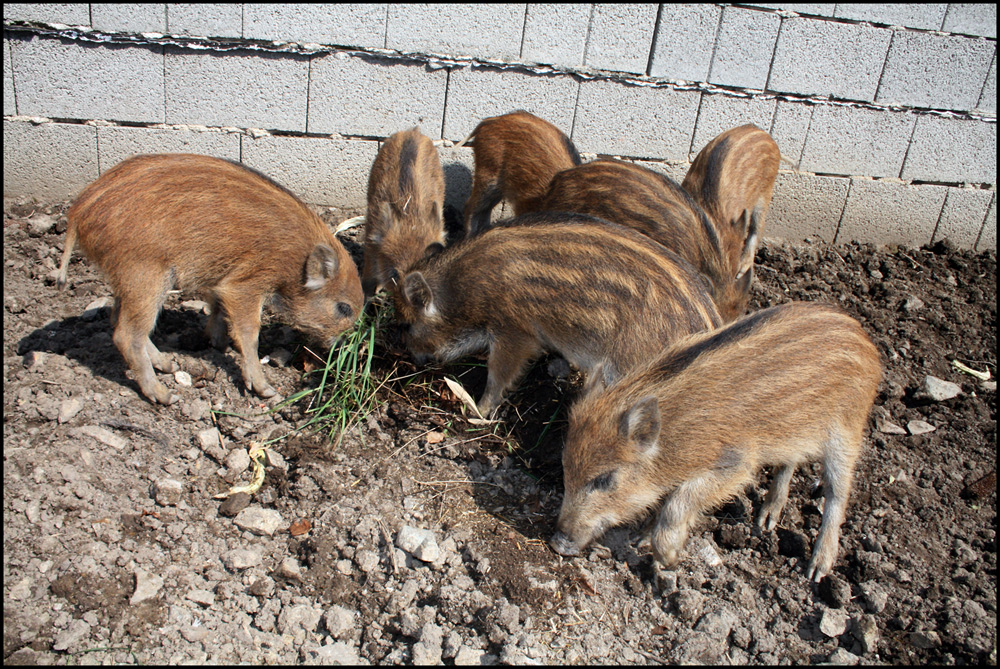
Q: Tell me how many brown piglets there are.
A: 7